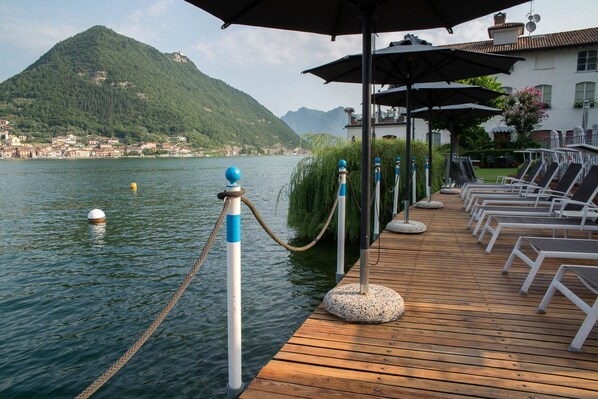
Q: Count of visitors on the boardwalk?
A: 0